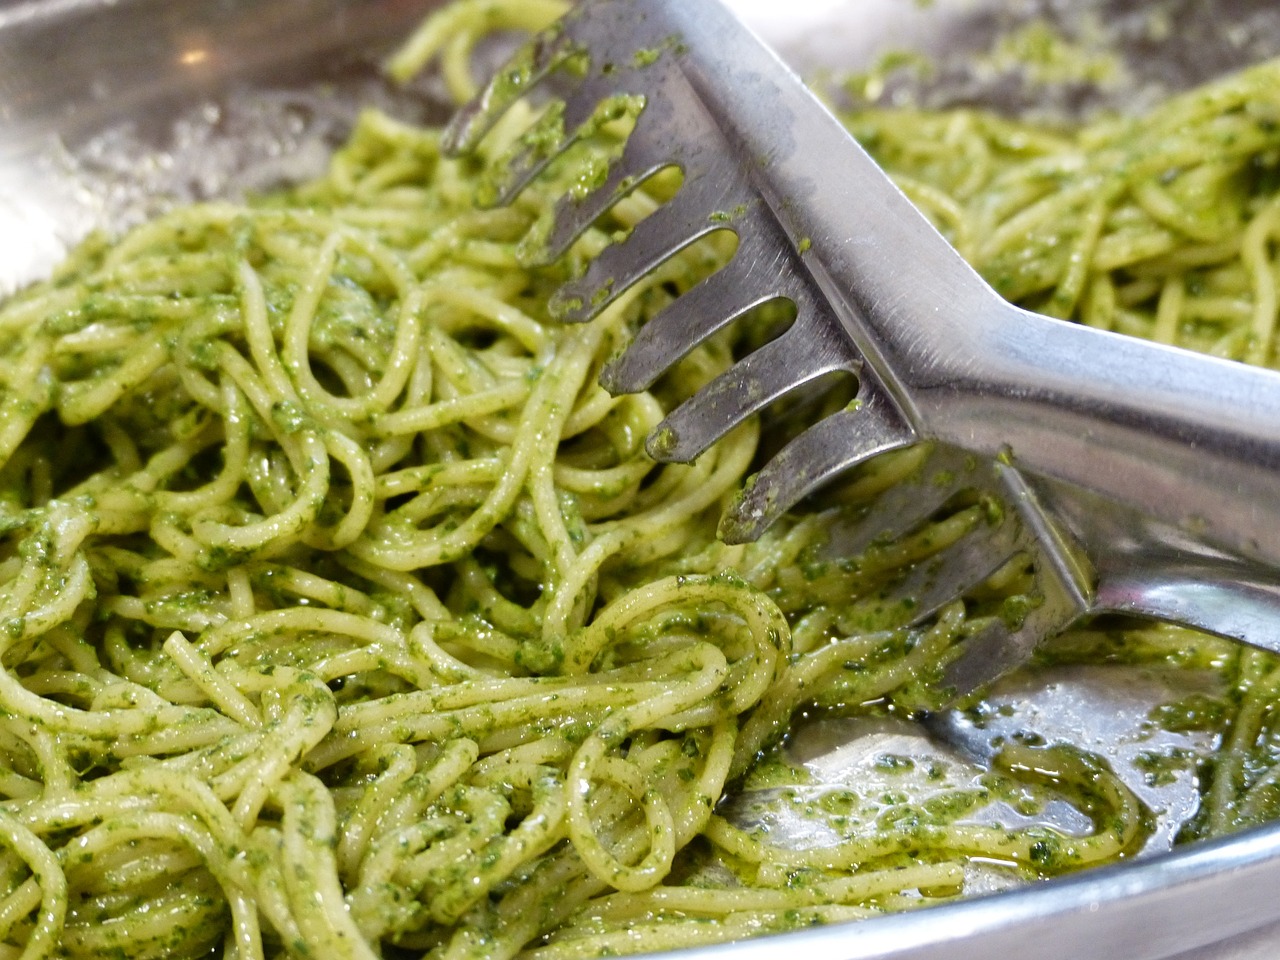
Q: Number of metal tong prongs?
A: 10